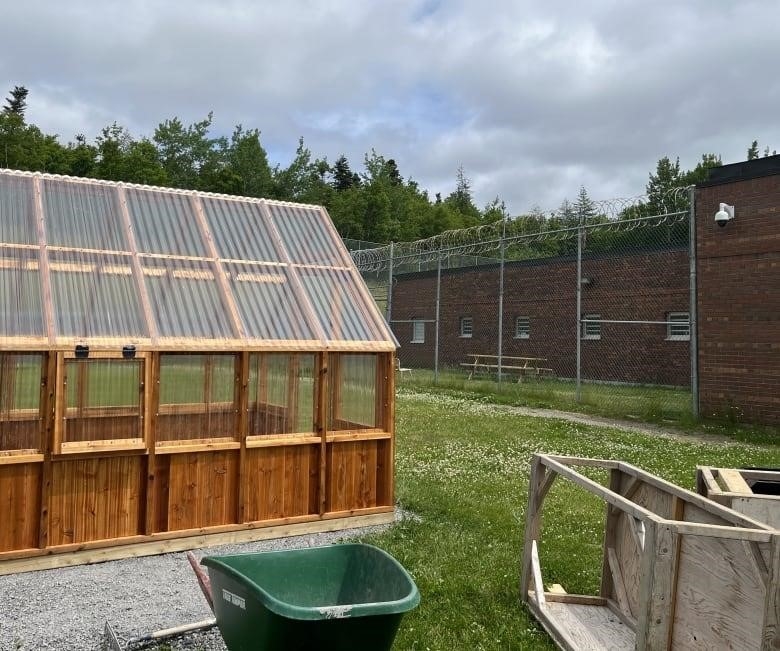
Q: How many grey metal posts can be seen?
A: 5